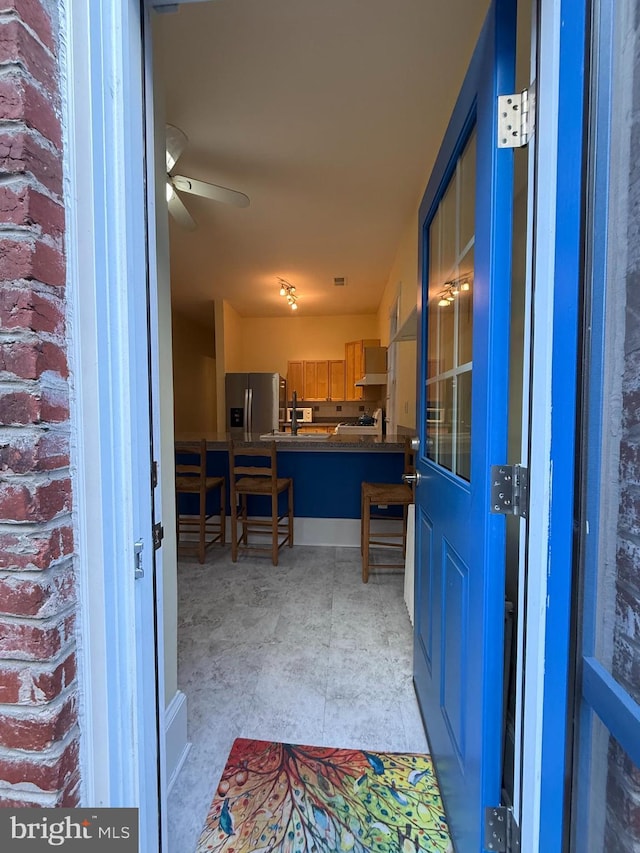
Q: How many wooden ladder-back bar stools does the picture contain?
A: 3